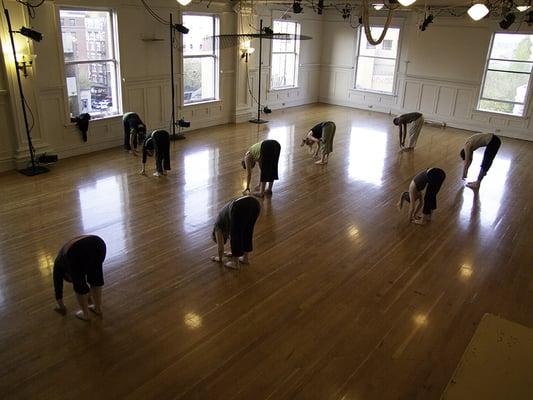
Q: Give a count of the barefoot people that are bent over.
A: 9